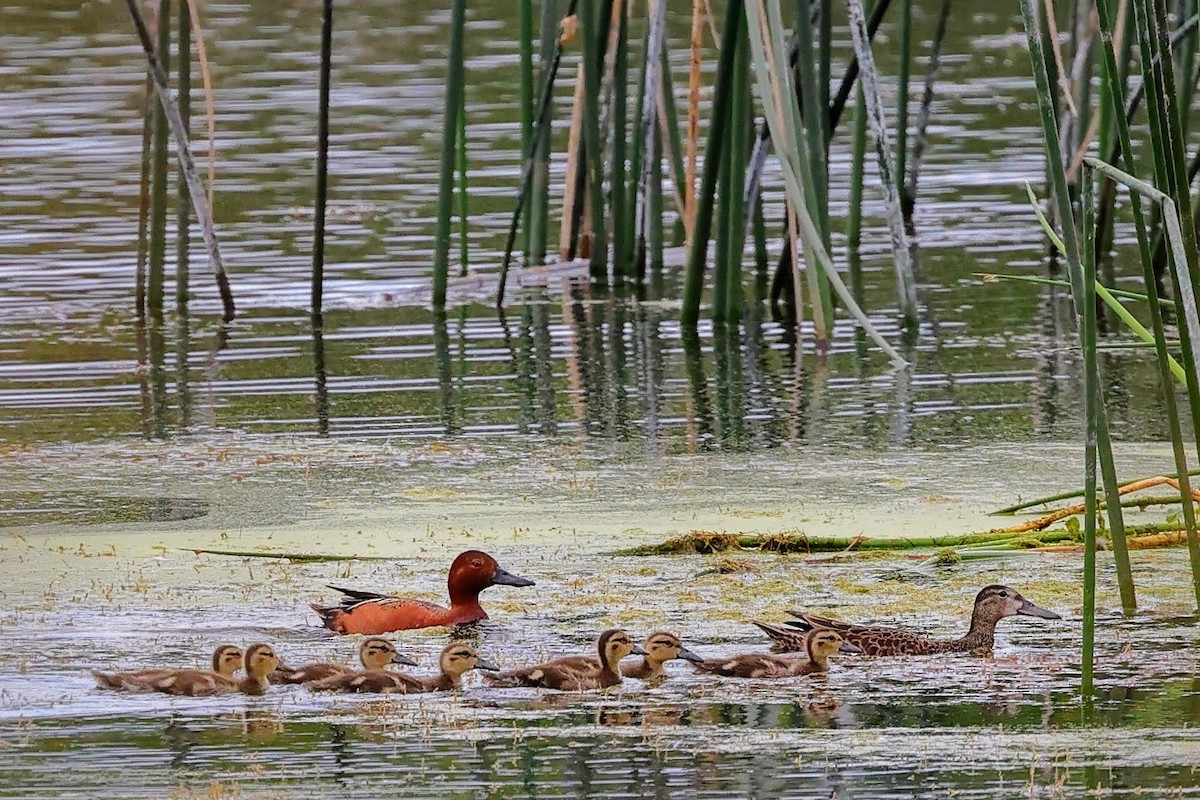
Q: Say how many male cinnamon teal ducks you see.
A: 1